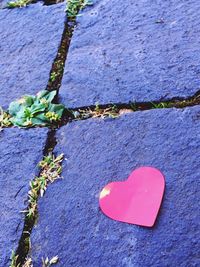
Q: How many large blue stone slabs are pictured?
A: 4